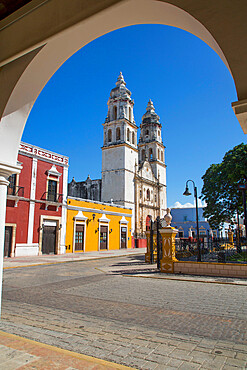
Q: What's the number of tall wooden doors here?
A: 5